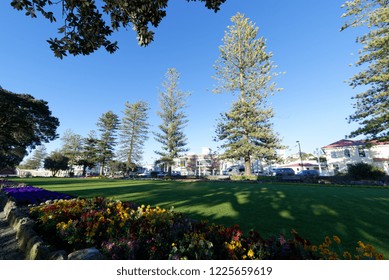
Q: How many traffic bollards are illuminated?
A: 0